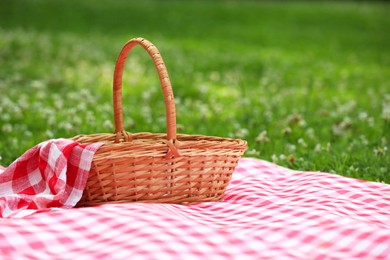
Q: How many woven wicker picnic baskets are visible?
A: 1